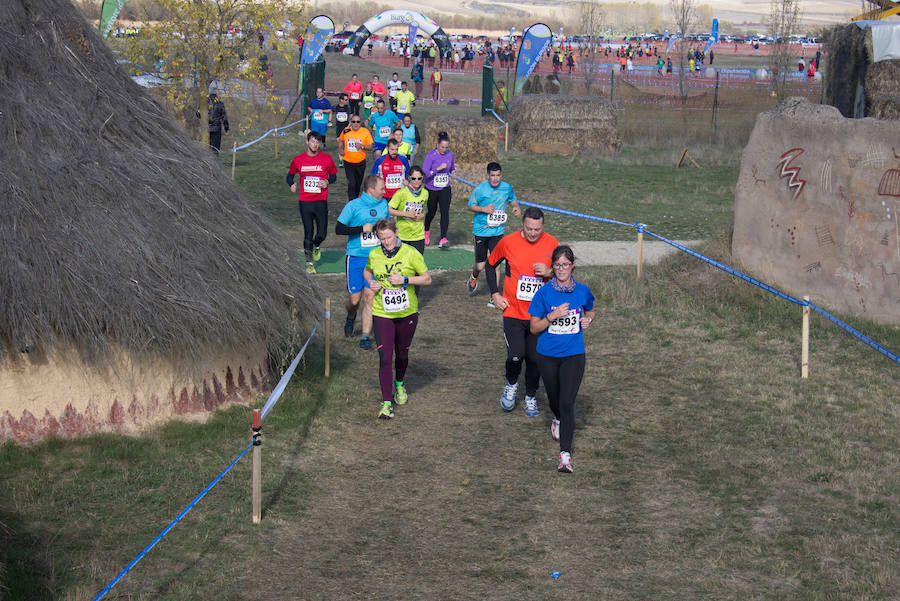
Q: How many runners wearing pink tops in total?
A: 2